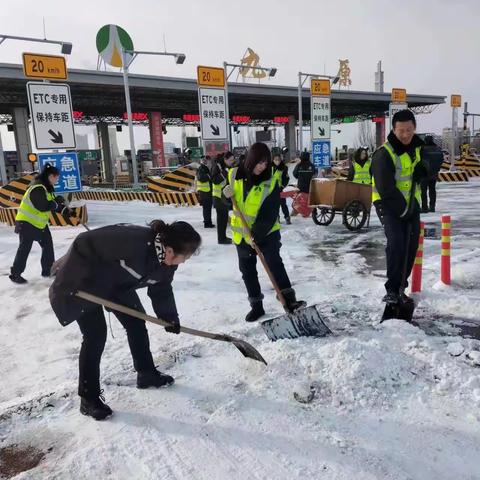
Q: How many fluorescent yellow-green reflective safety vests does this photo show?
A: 7